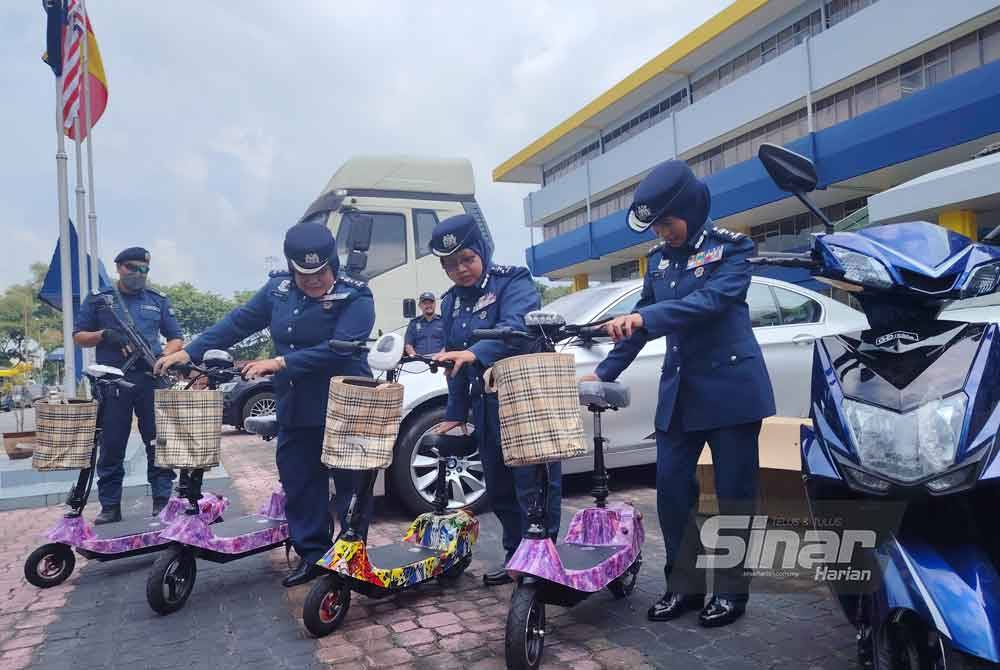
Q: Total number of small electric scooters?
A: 4